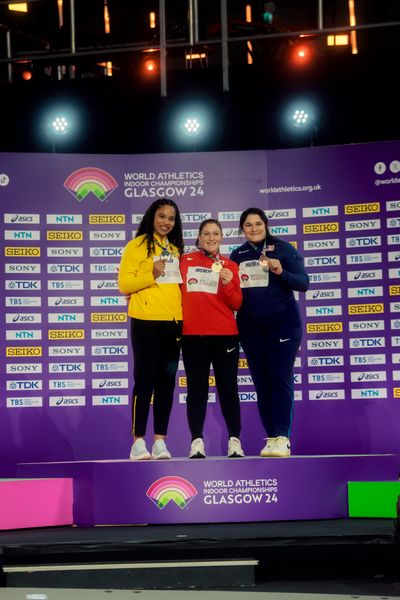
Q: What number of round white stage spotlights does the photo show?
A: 3